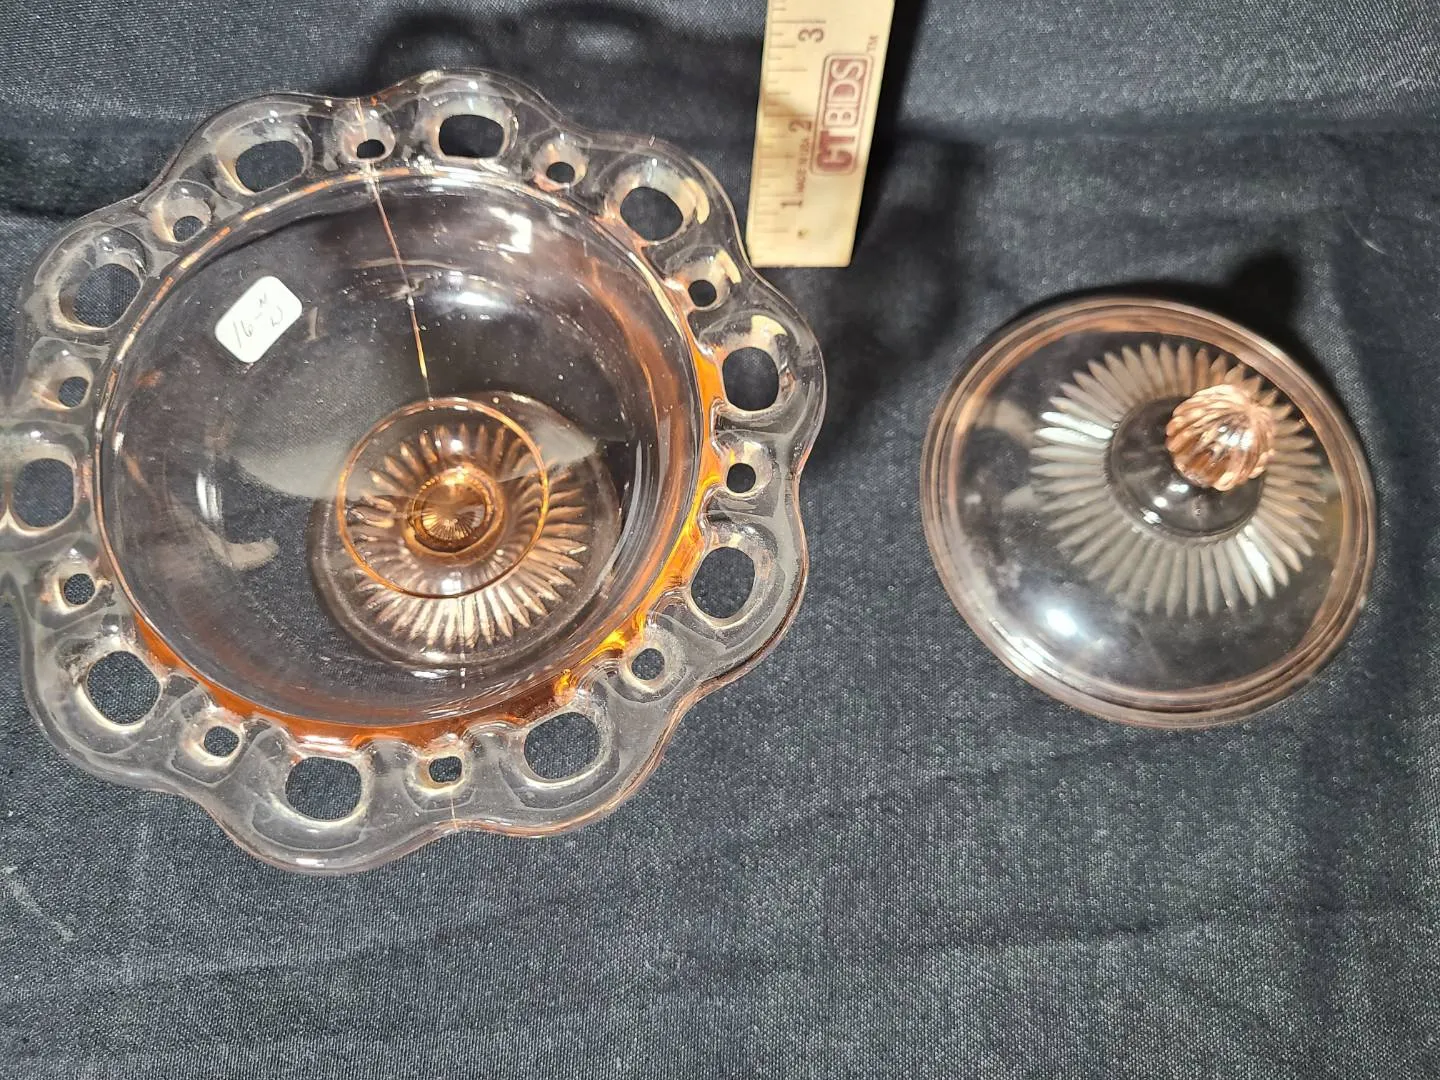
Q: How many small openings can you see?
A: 10